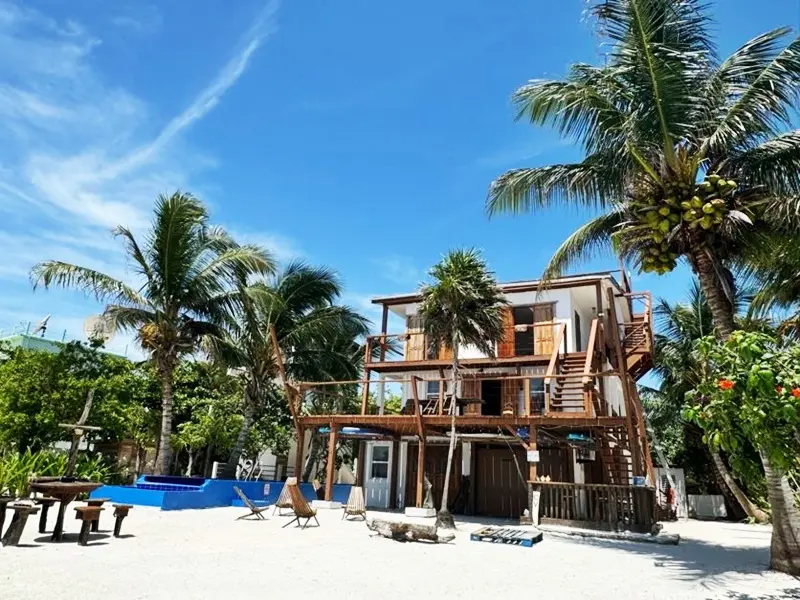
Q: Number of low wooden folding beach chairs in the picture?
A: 4